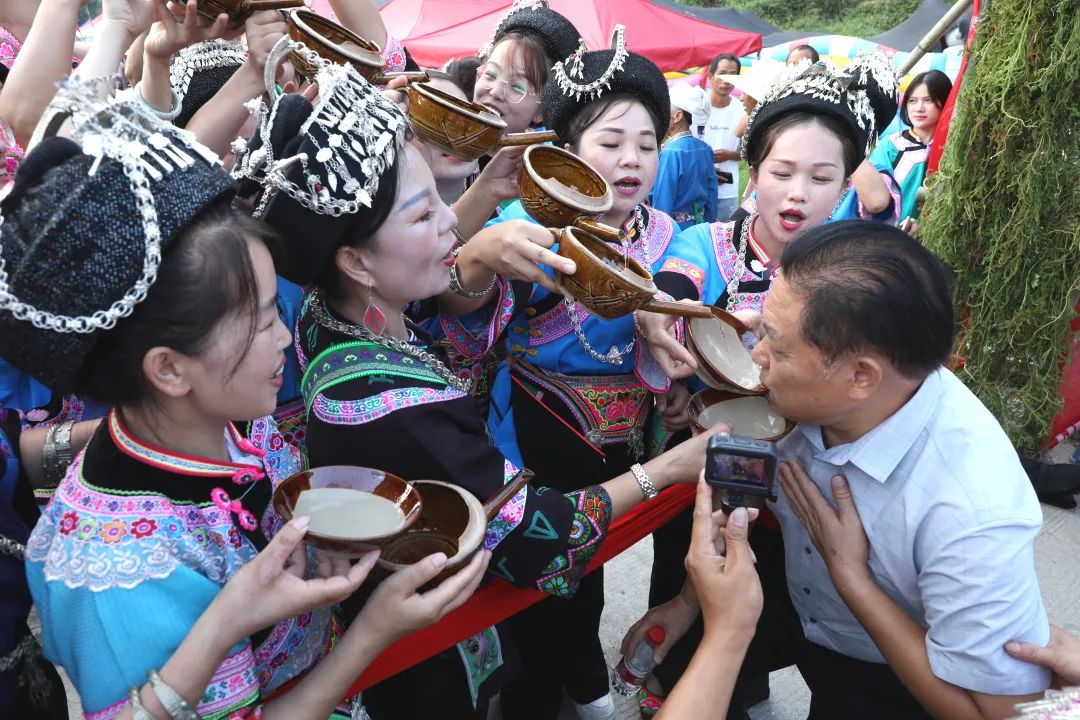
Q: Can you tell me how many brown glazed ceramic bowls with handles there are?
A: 6